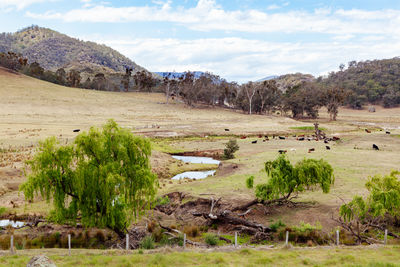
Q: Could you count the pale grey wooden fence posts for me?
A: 8